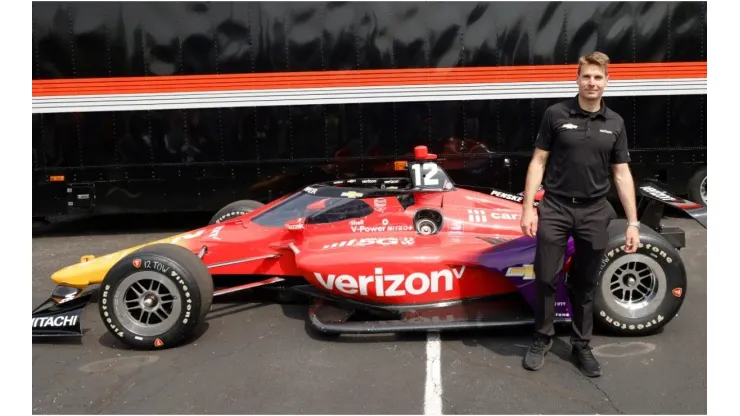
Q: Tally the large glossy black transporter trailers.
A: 1